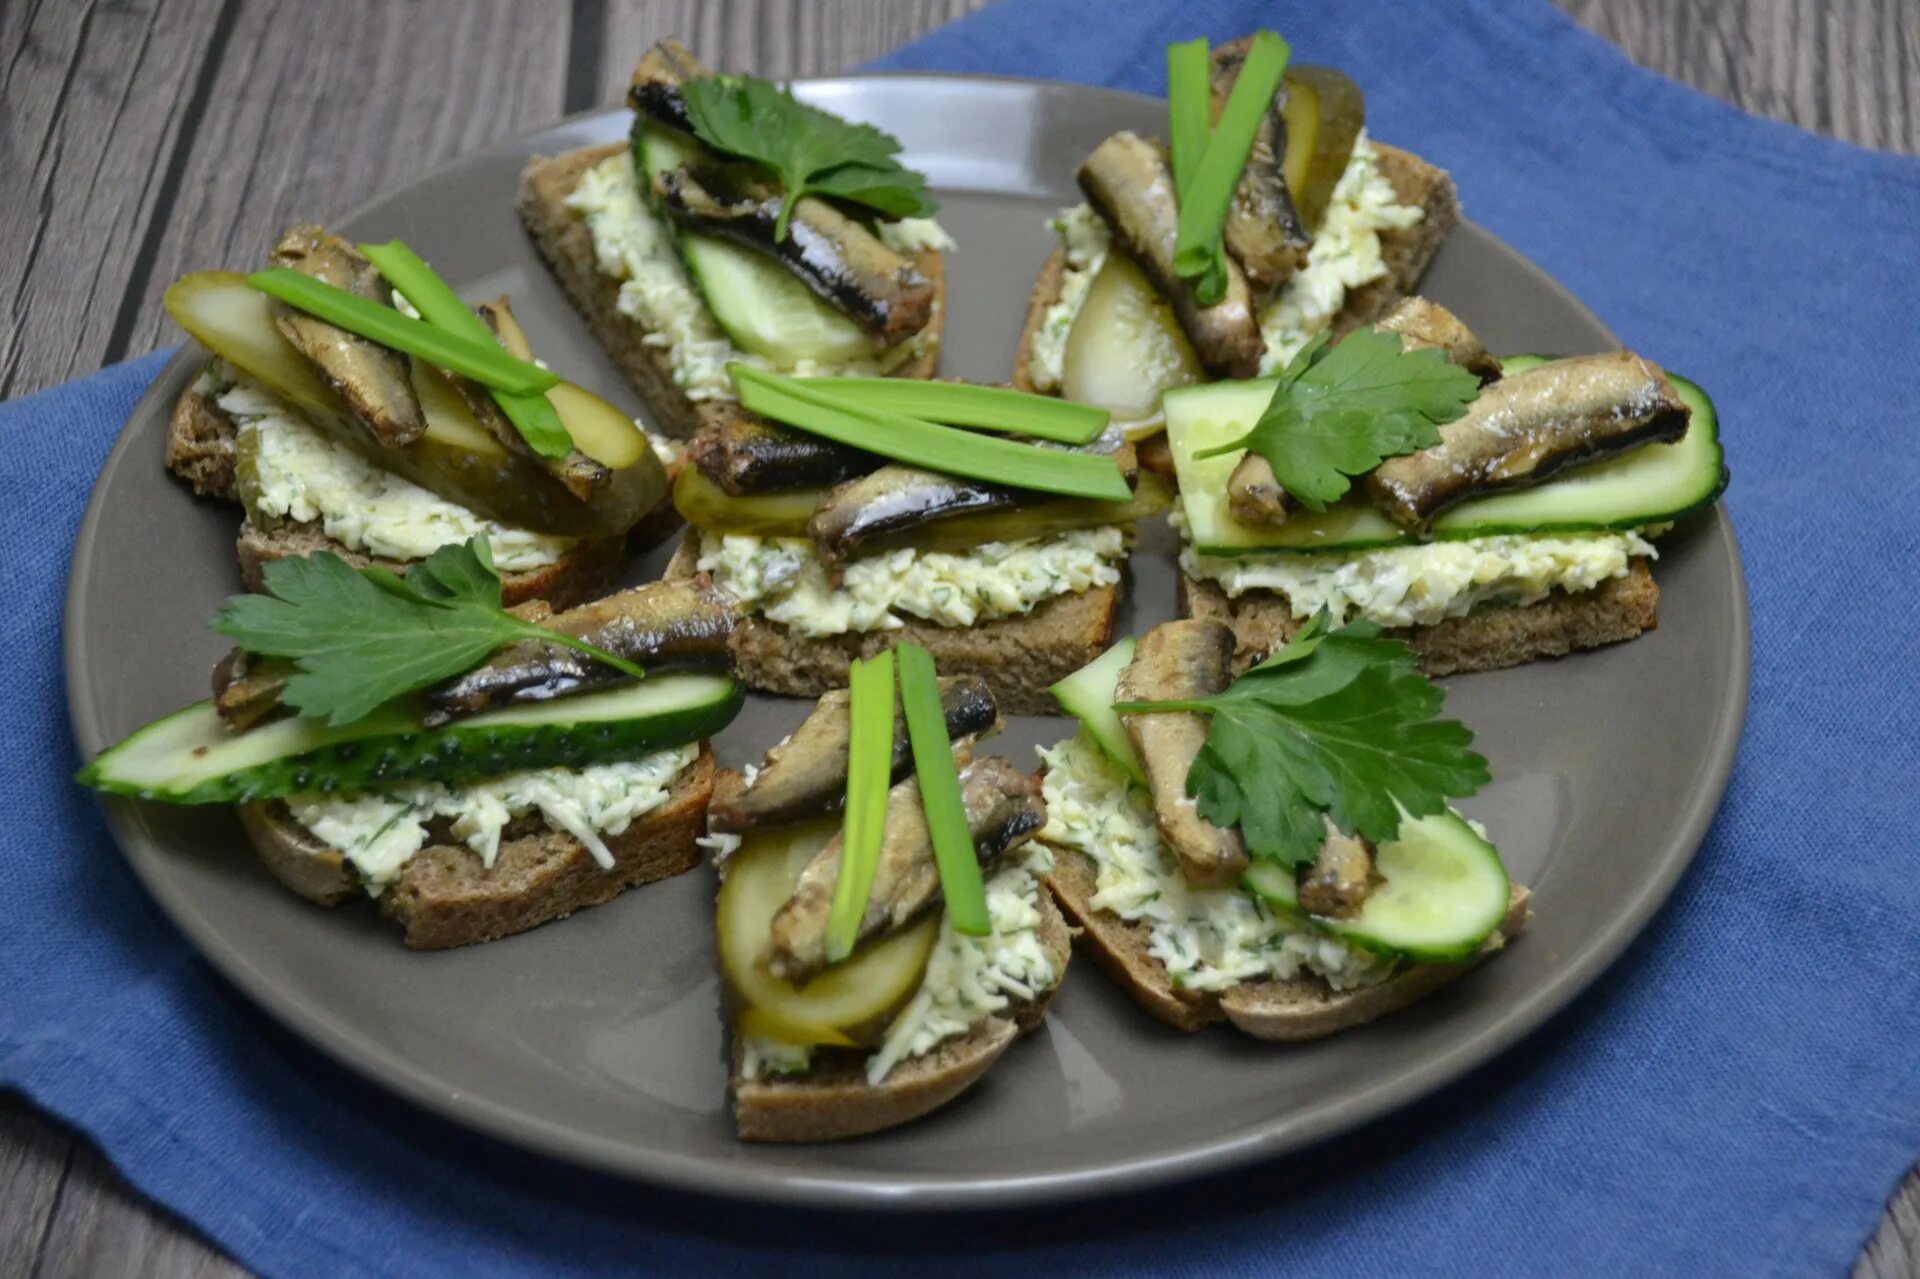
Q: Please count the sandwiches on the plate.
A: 8